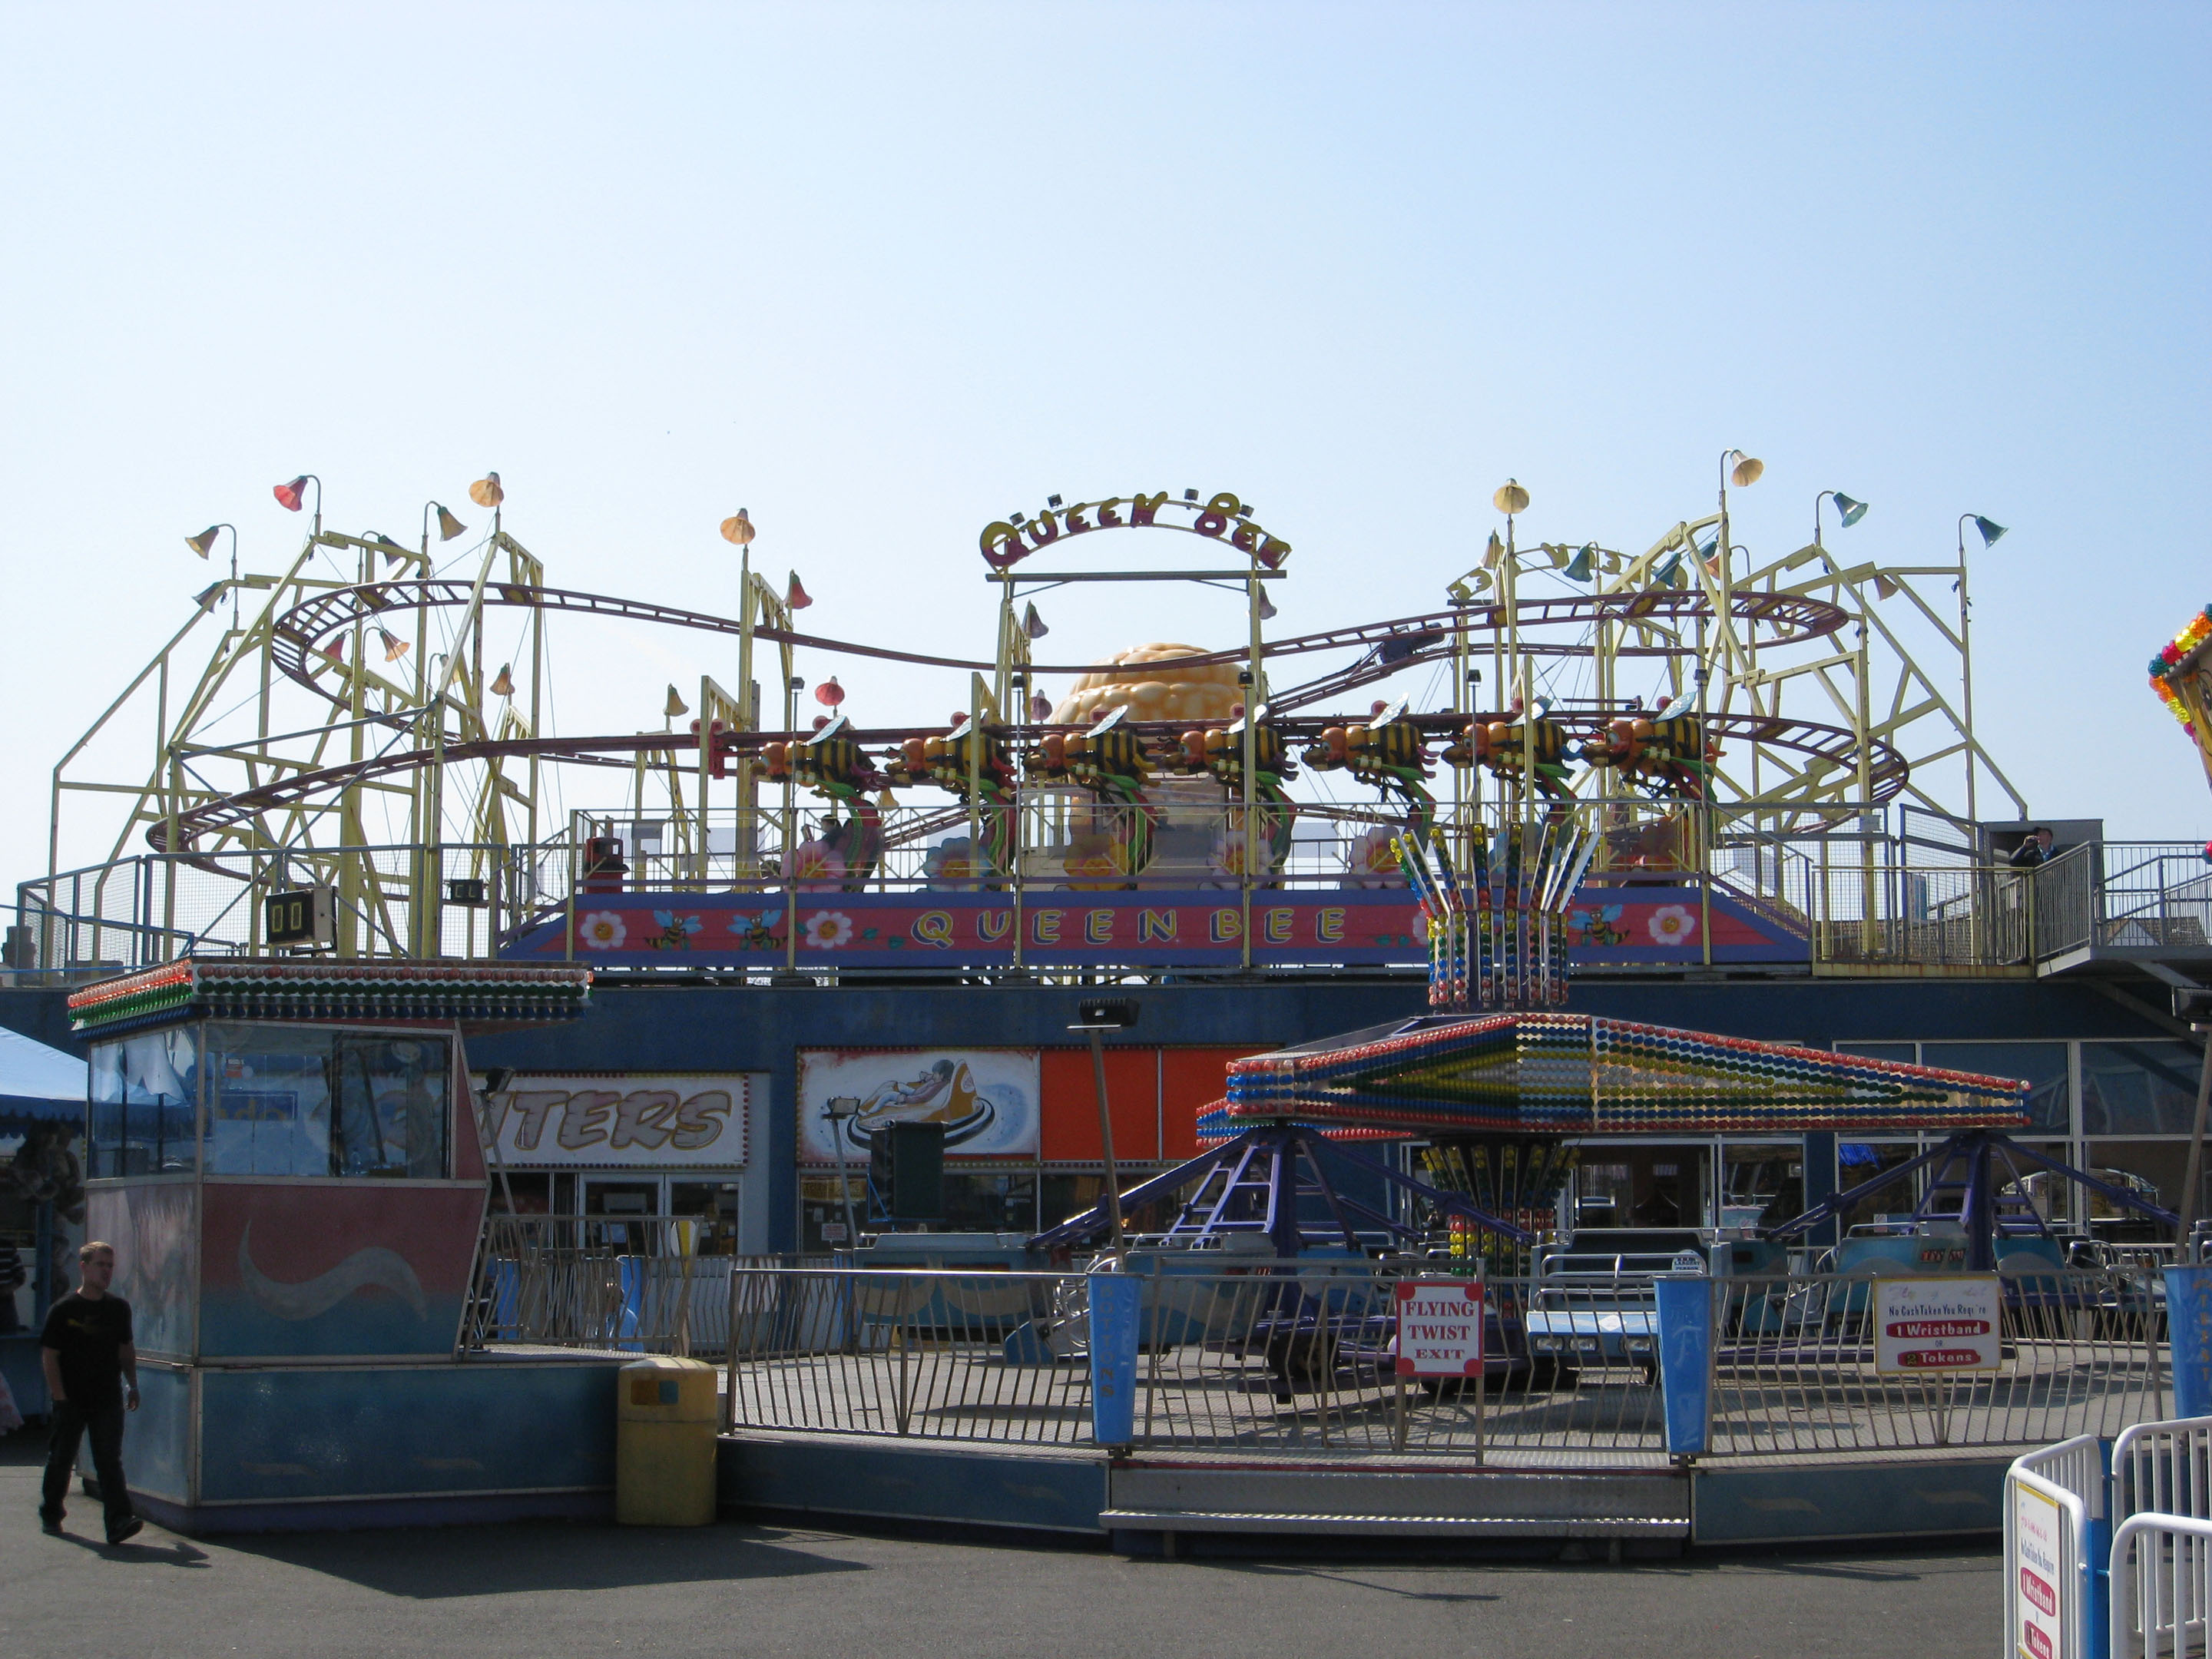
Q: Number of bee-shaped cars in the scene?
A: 7